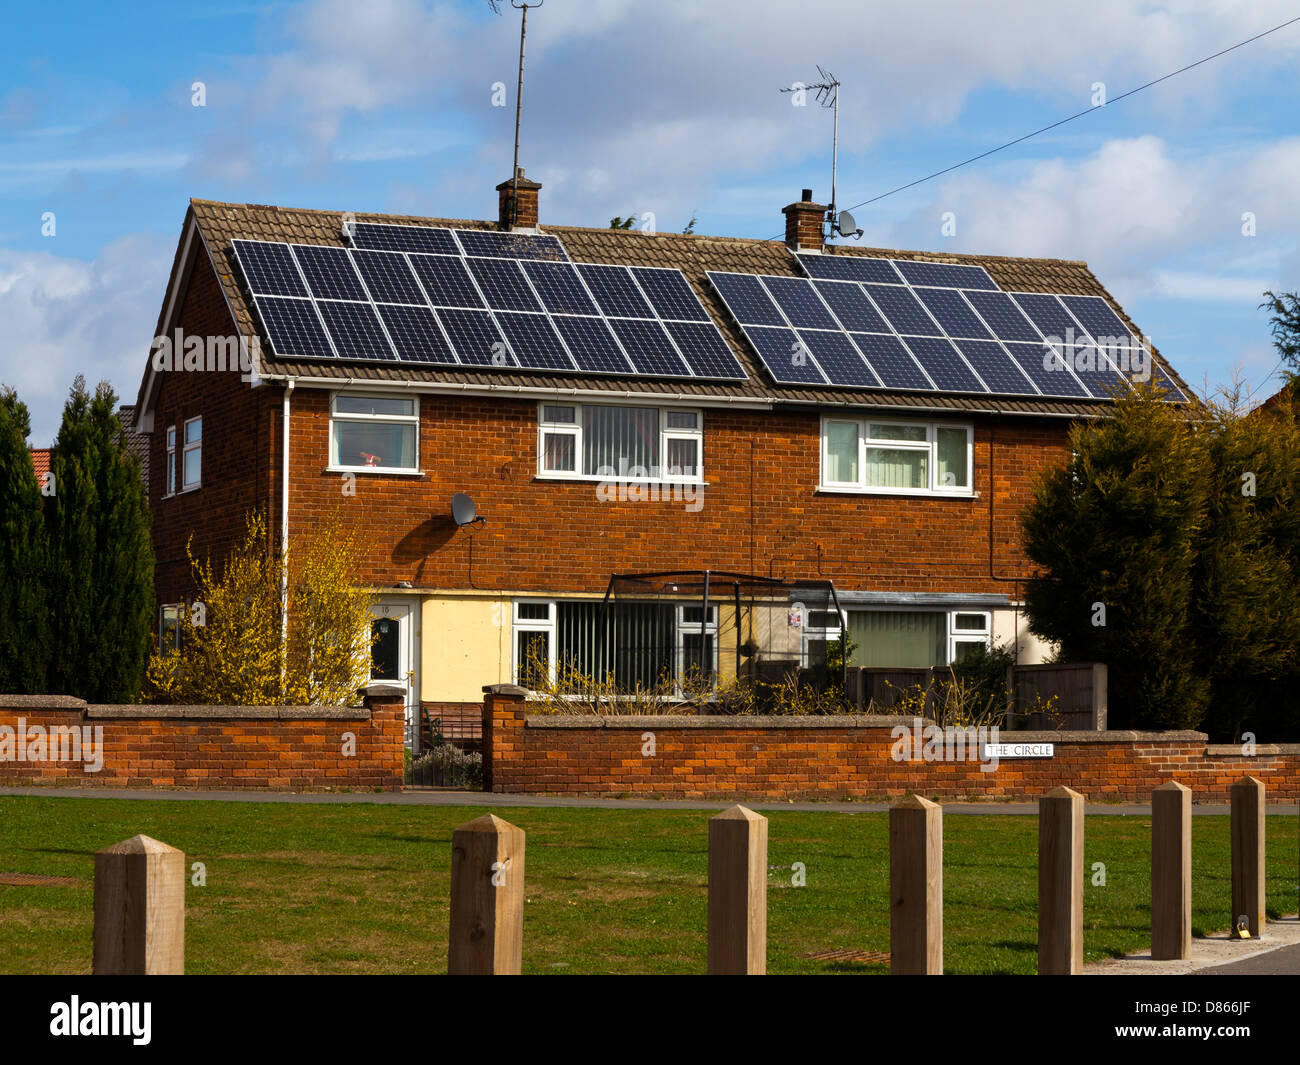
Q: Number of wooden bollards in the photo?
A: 7